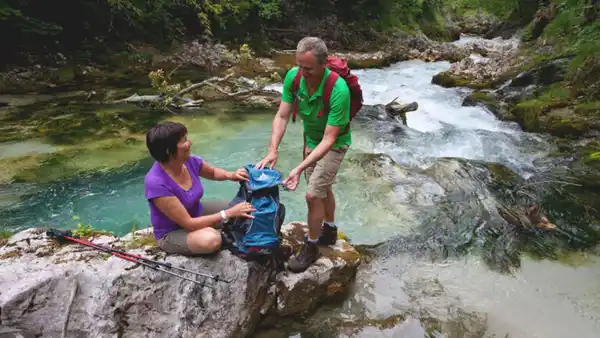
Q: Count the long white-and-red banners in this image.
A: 0